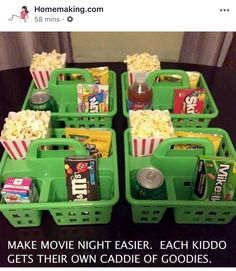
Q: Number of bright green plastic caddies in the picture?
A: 4